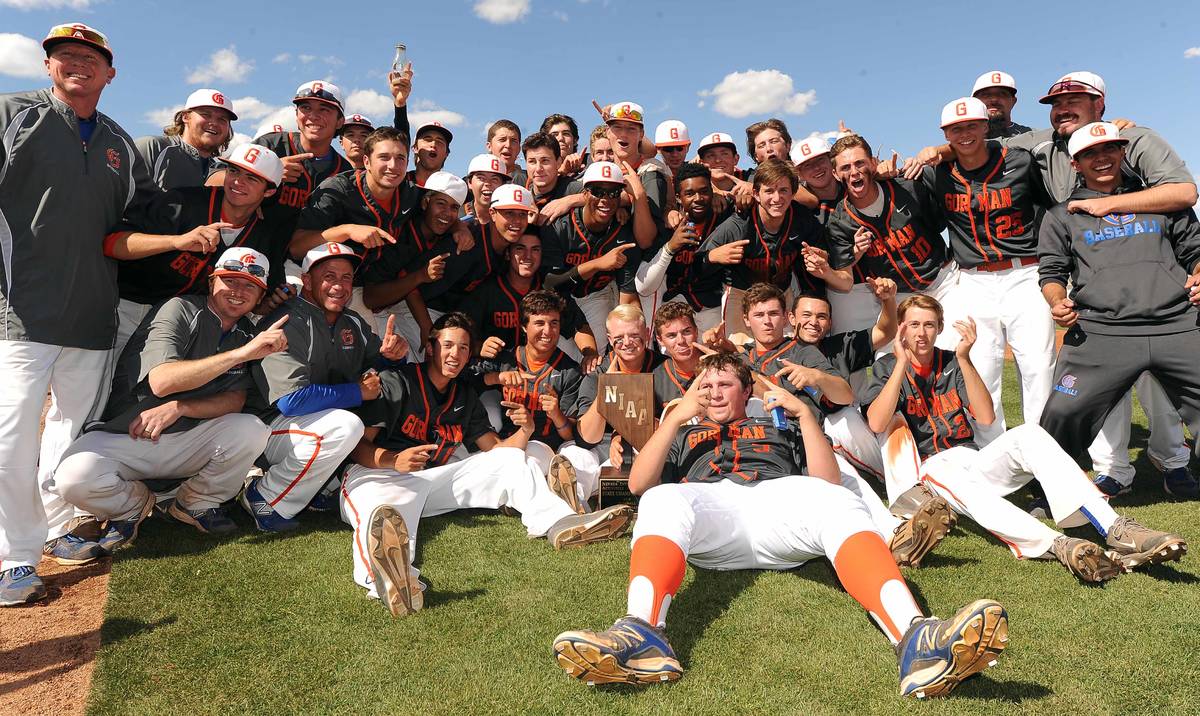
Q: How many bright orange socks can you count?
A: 2